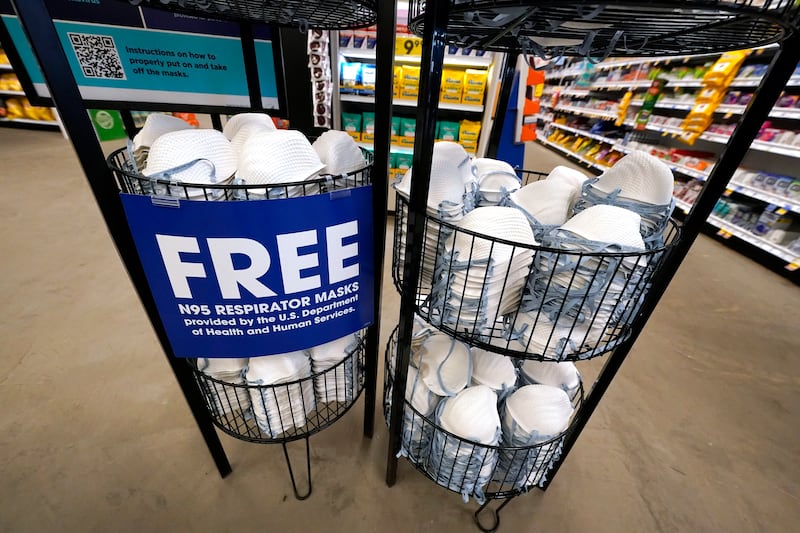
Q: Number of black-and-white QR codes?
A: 1